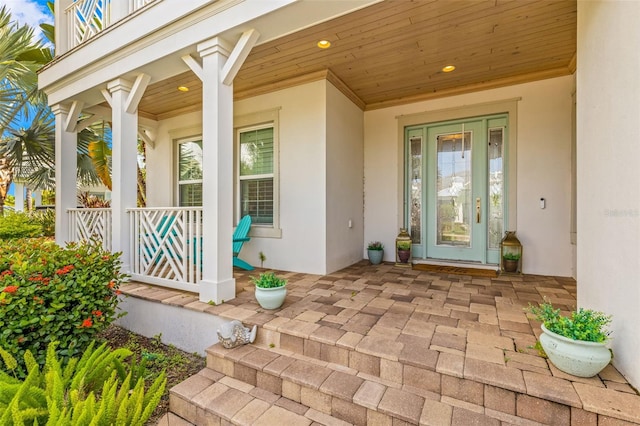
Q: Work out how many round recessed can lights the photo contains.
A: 3